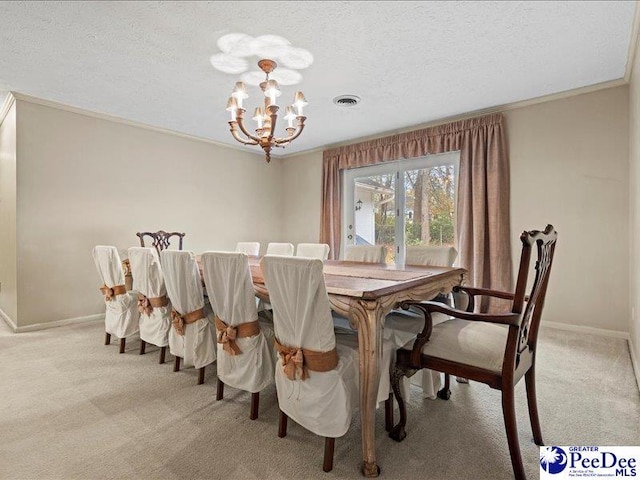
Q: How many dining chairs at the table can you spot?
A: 12